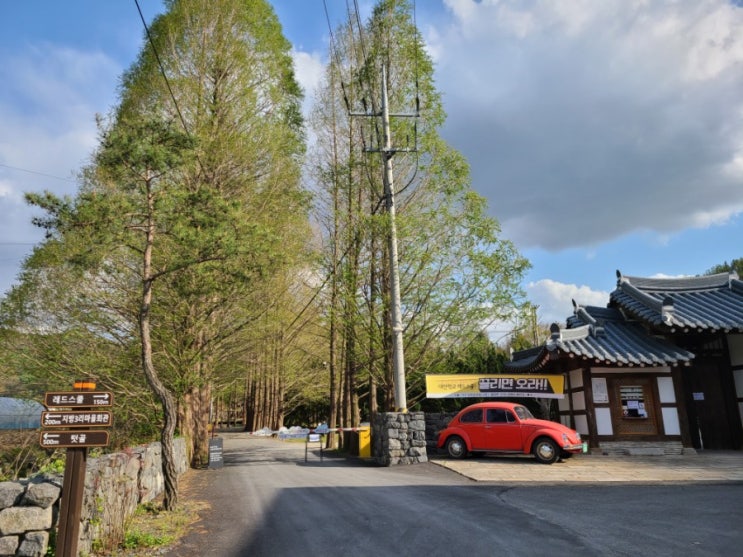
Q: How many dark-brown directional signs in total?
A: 3